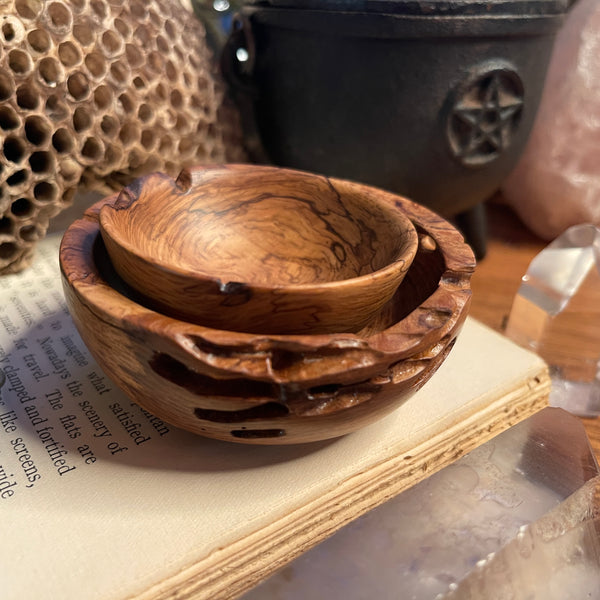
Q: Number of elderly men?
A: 0